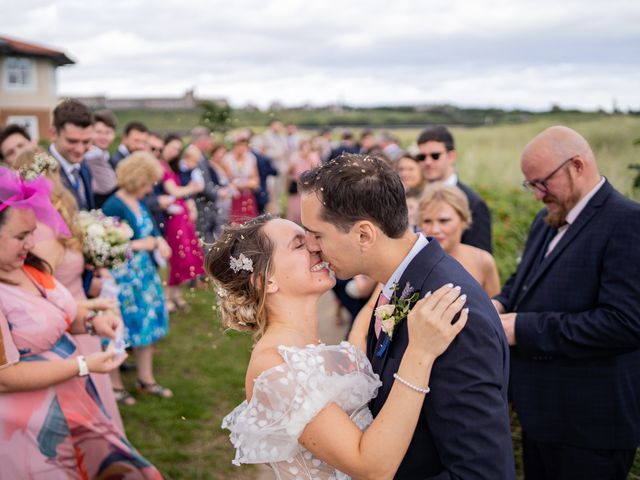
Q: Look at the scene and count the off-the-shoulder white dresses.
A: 1